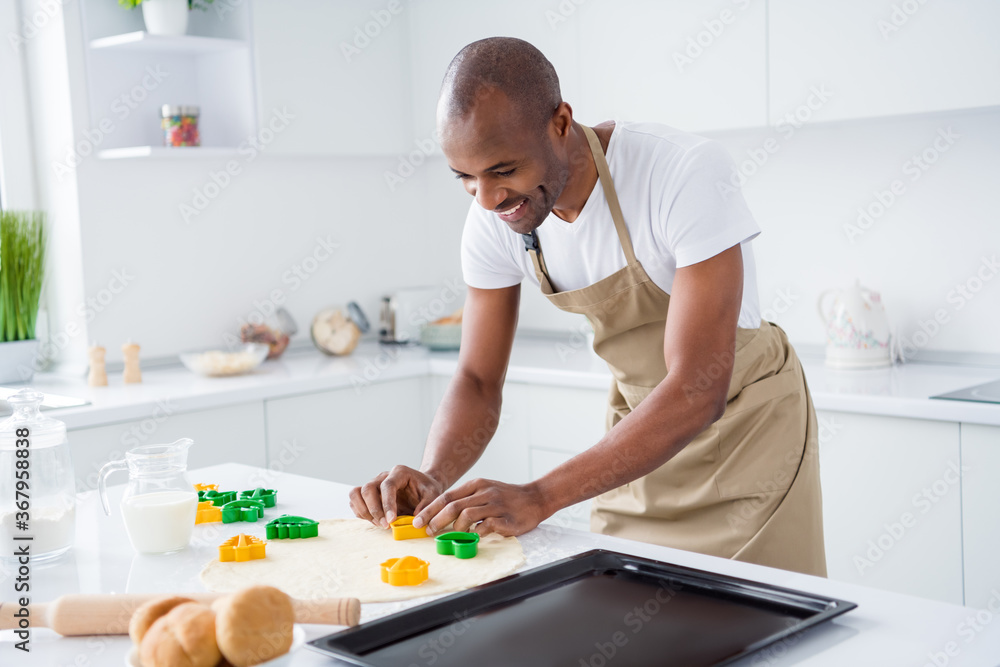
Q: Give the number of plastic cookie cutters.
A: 10